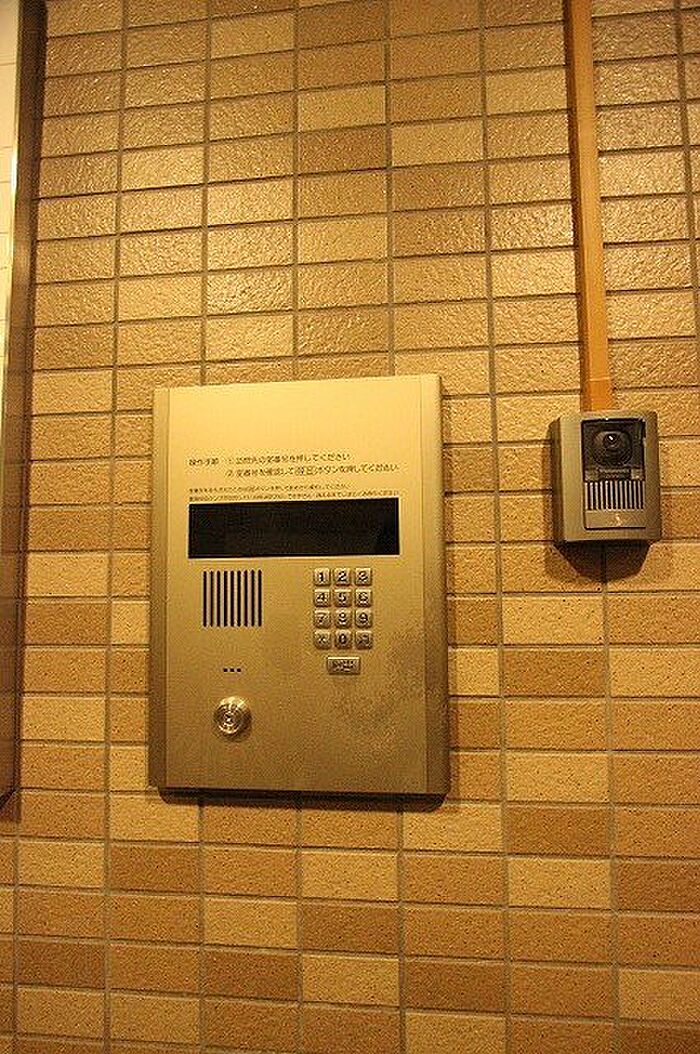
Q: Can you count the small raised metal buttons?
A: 13